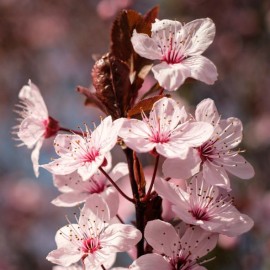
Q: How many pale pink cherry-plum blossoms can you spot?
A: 9